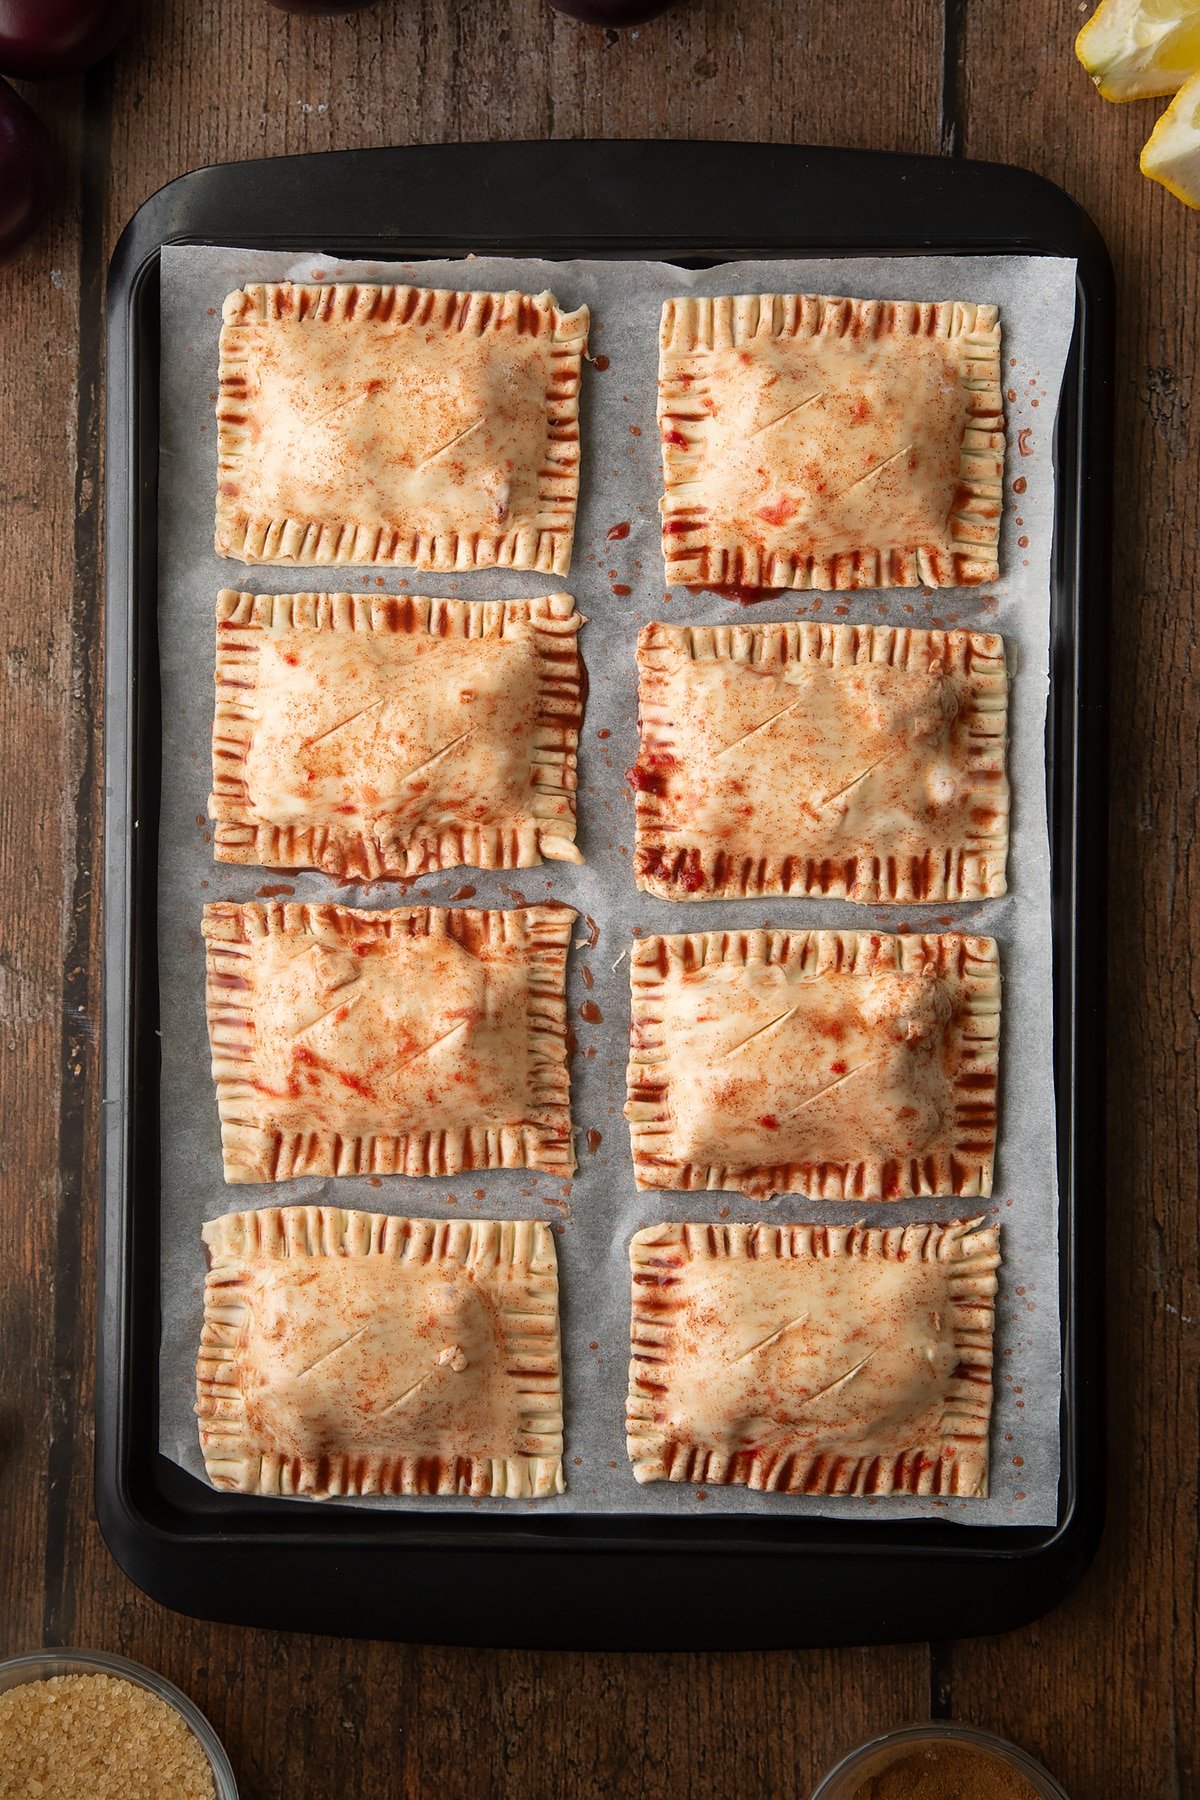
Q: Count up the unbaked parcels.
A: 8